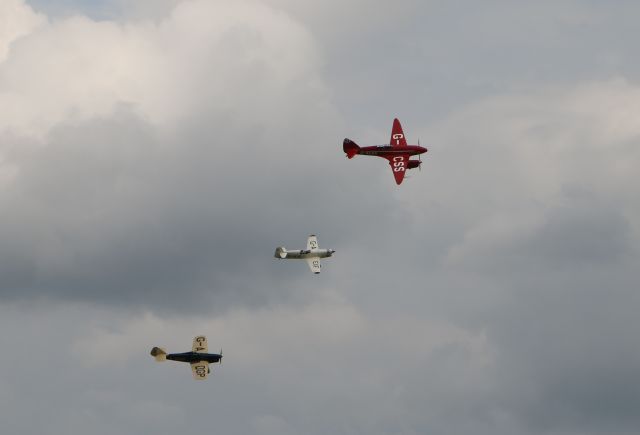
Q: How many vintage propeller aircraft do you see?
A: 3